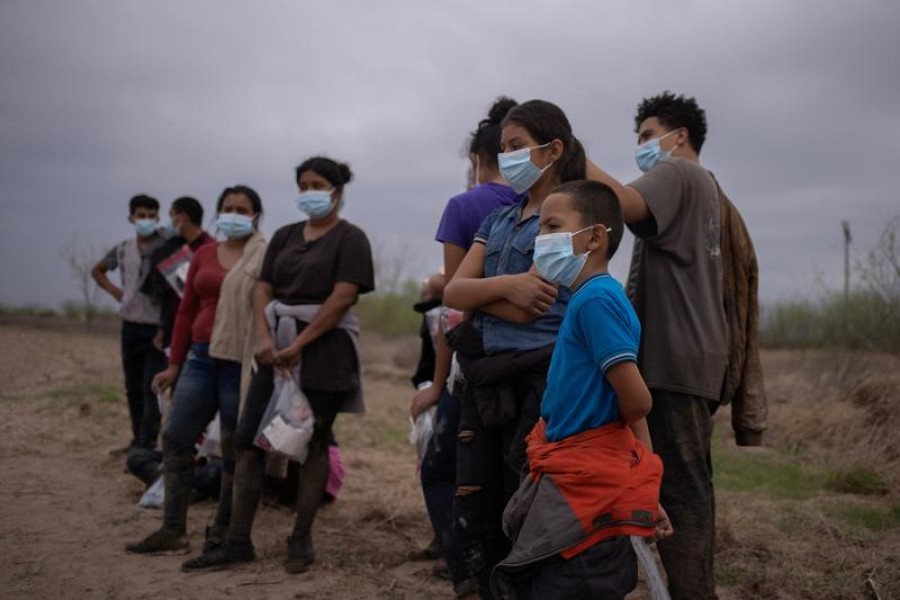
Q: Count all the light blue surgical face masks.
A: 7